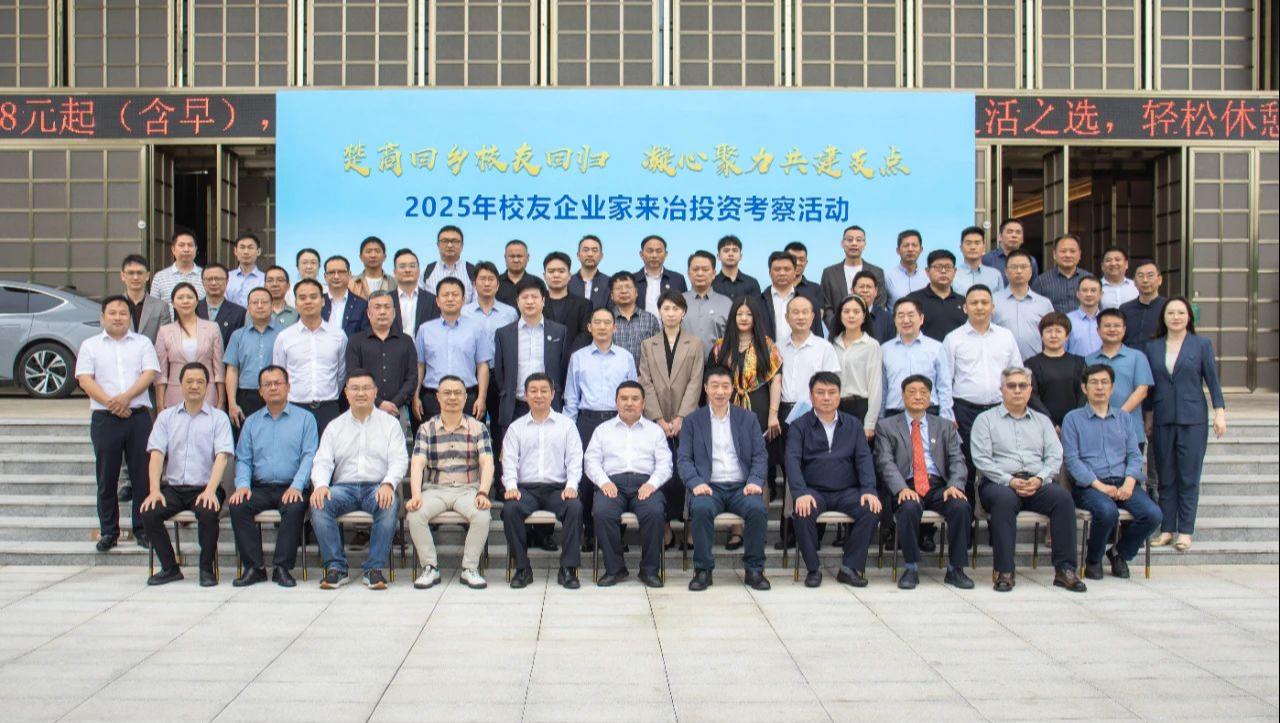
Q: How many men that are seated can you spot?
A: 11